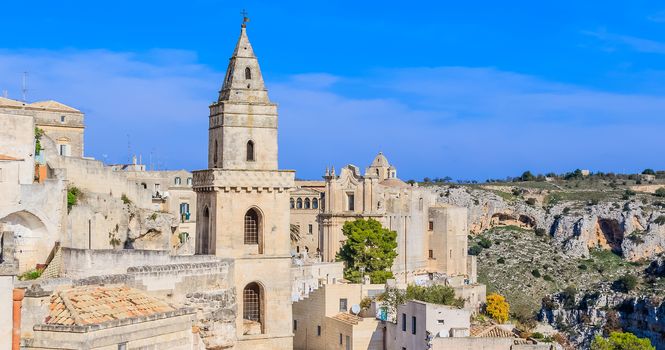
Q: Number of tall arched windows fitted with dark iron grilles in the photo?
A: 2